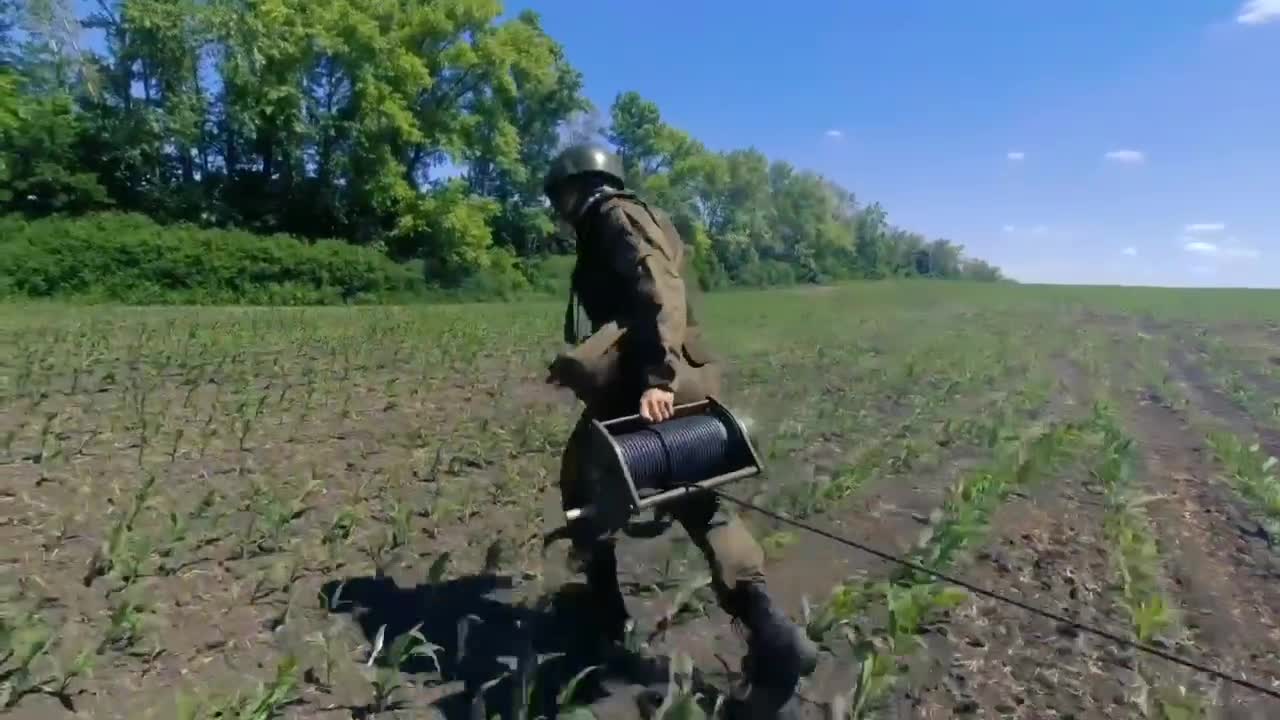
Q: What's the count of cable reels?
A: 1